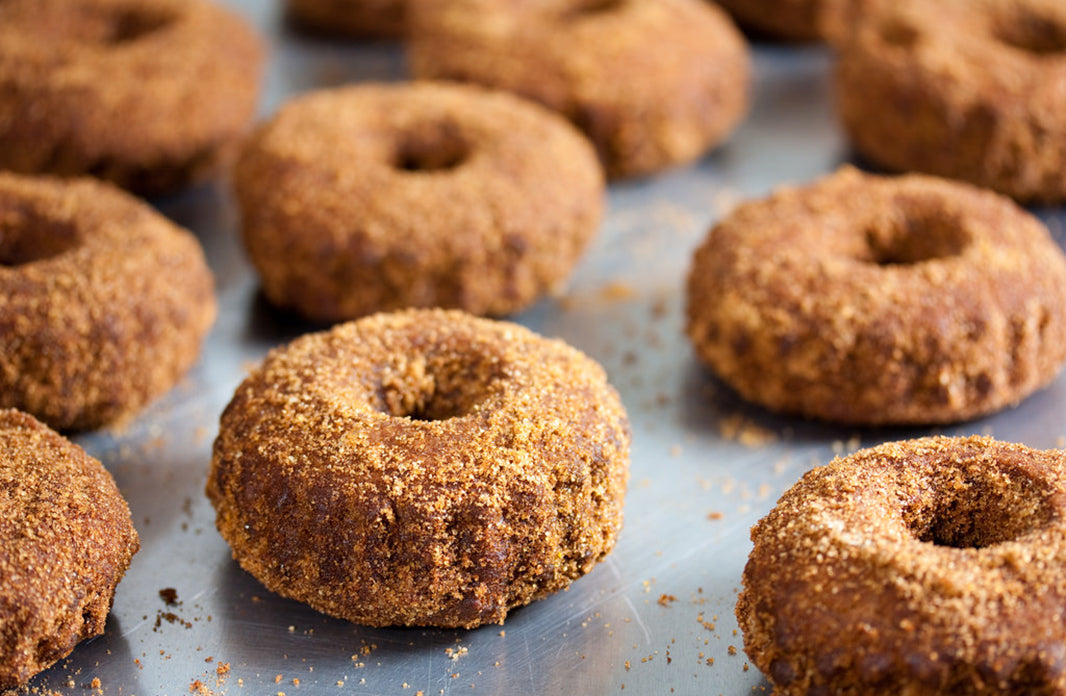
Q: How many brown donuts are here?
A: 11